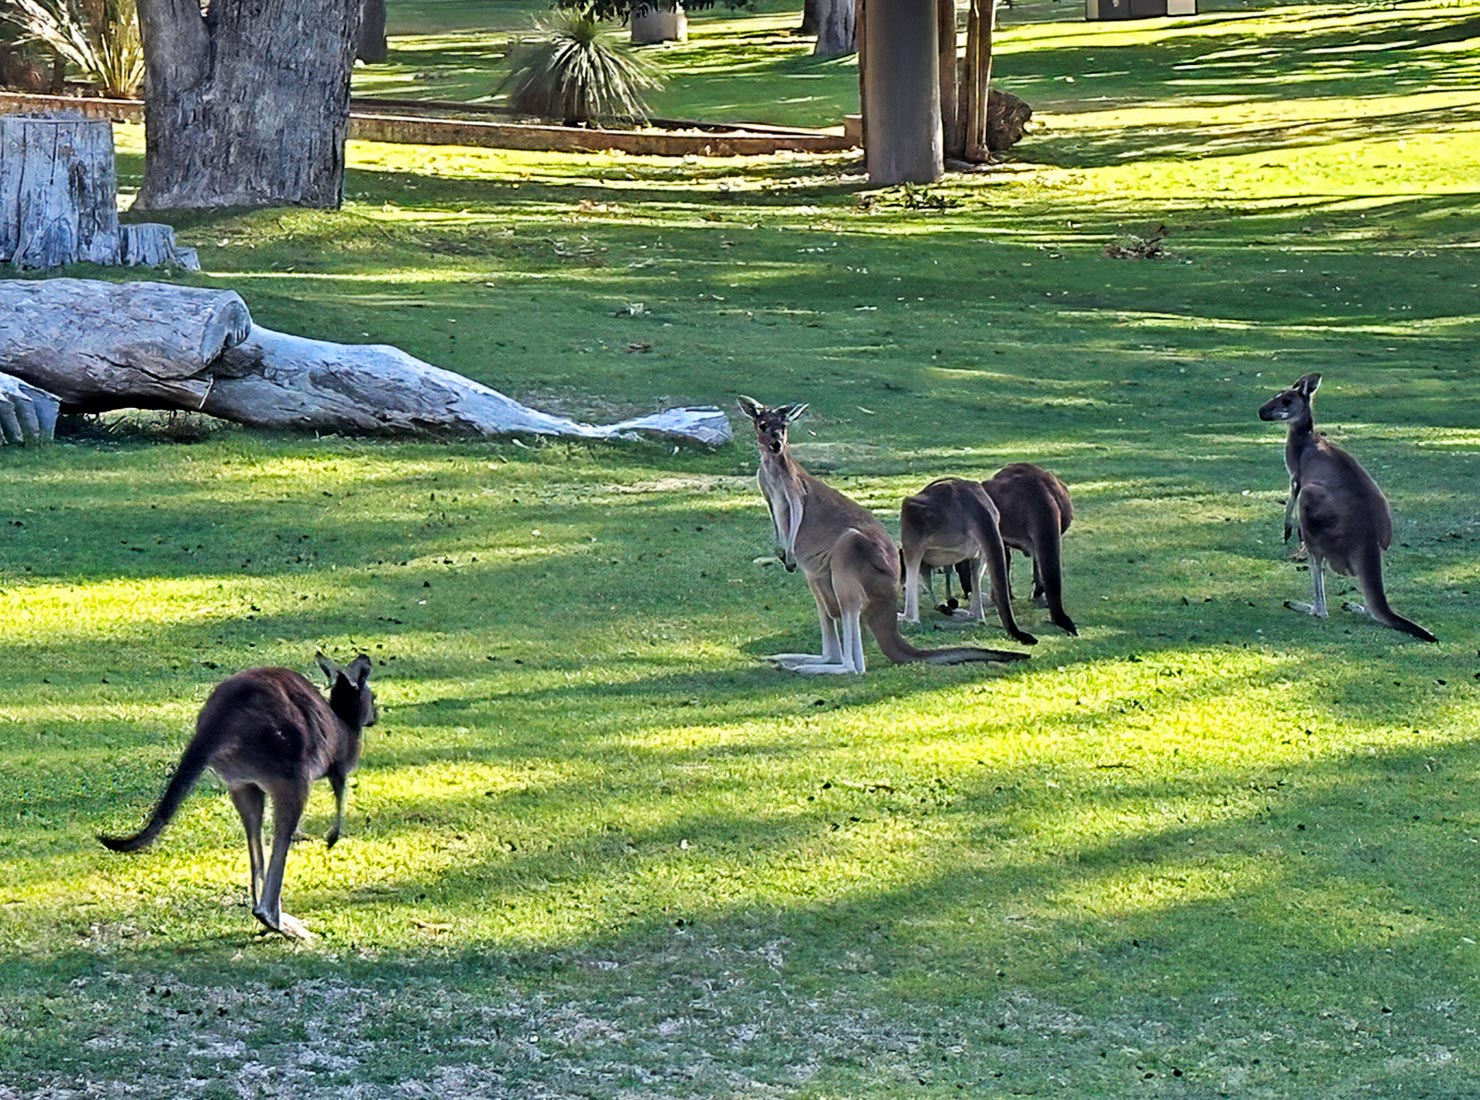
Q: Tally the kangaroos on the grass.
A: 5